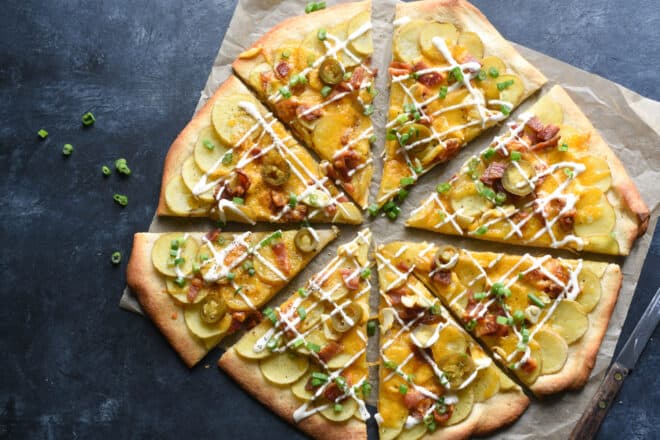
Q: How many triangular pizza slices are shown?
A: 8